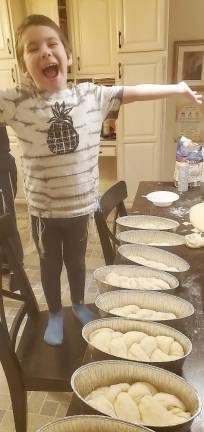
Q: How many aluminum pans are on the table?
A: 8